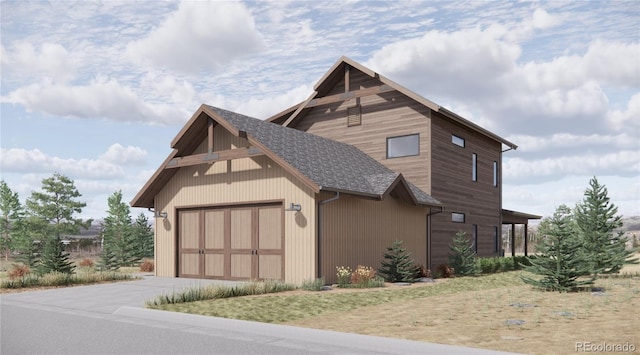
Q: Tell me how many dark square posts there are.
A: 2